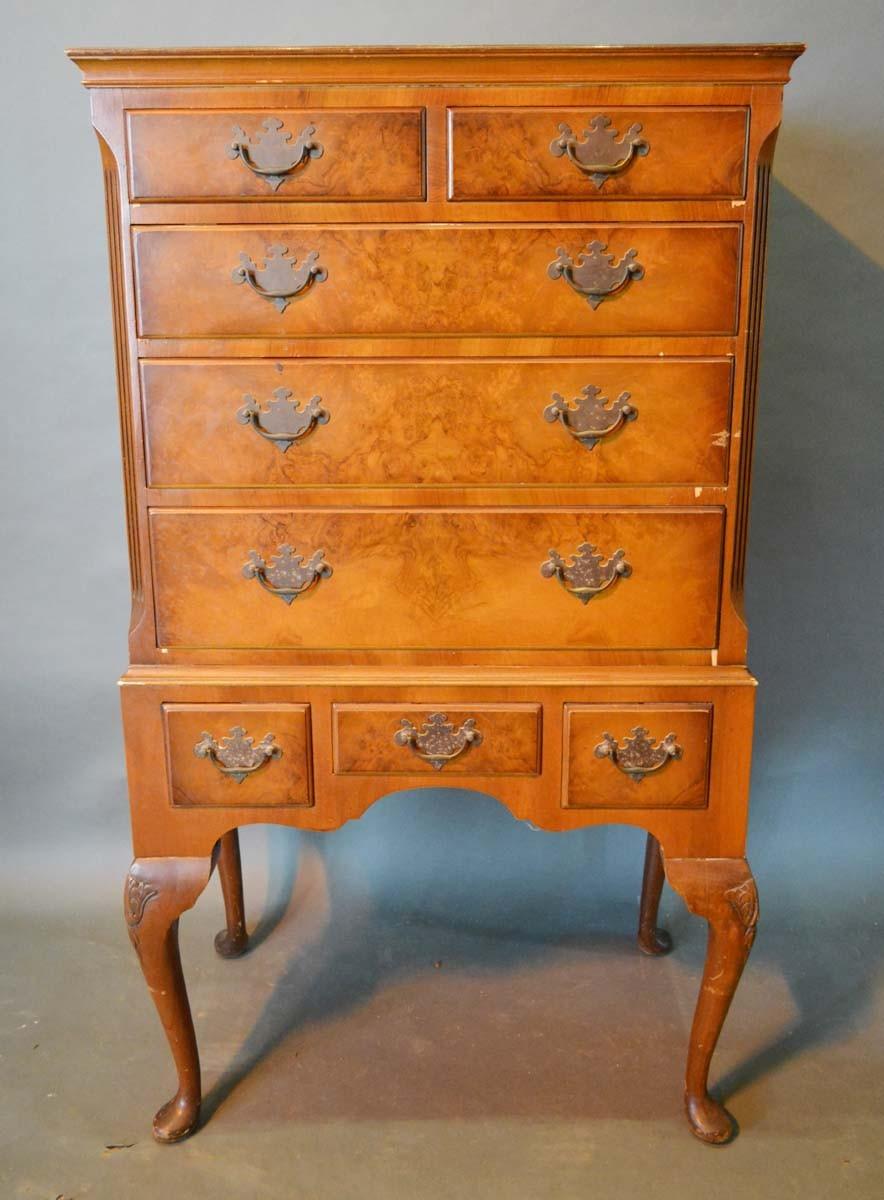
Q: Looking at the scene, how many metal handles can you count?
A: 11